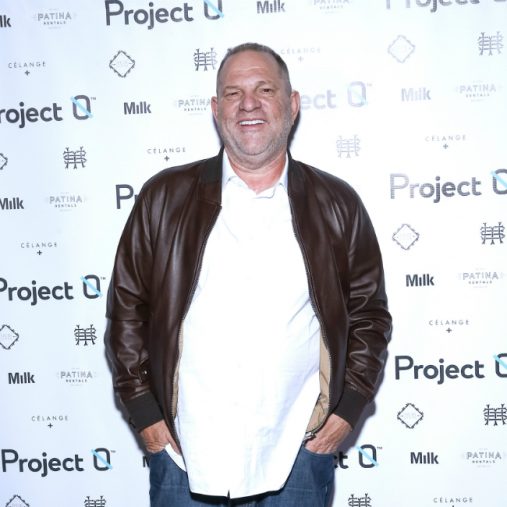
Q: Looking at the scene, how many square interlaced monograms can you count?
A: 9